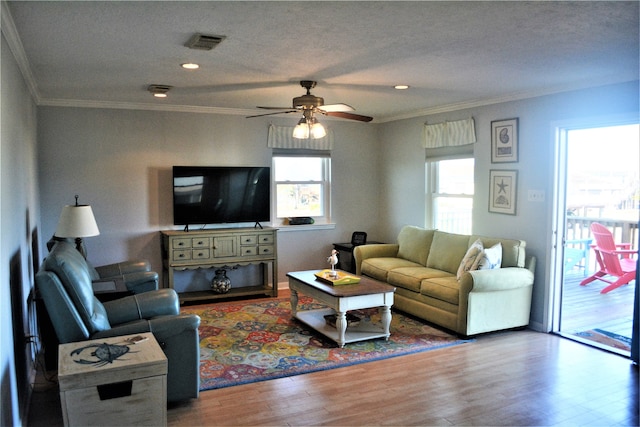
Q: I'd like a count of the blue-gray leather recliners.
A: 2